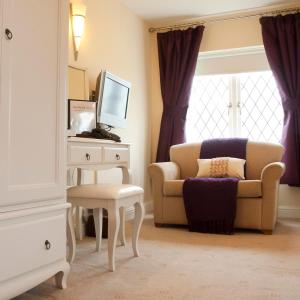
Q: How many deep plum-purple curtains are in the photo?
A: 2